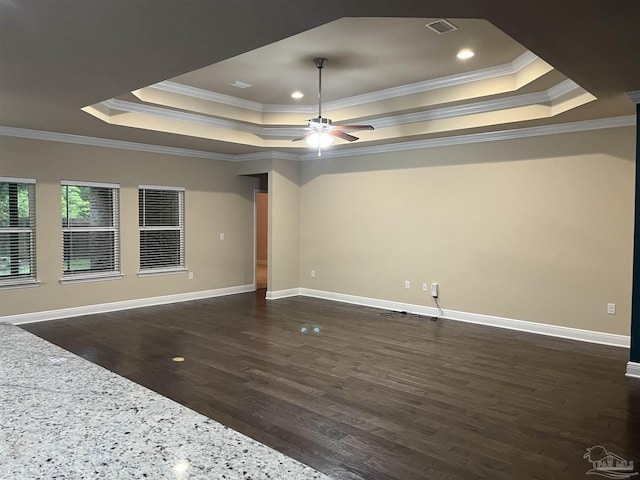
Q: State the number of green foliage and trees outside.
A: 2